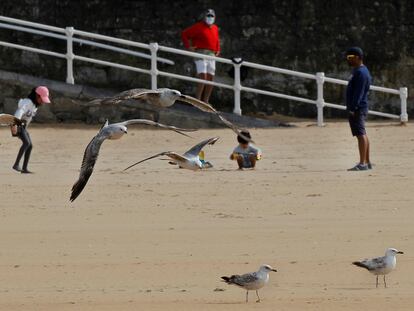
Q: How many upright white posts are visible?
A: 5